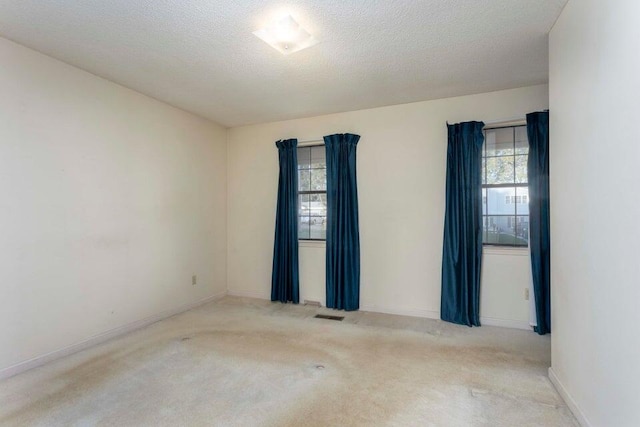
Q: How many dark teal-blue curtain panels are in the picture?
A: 4